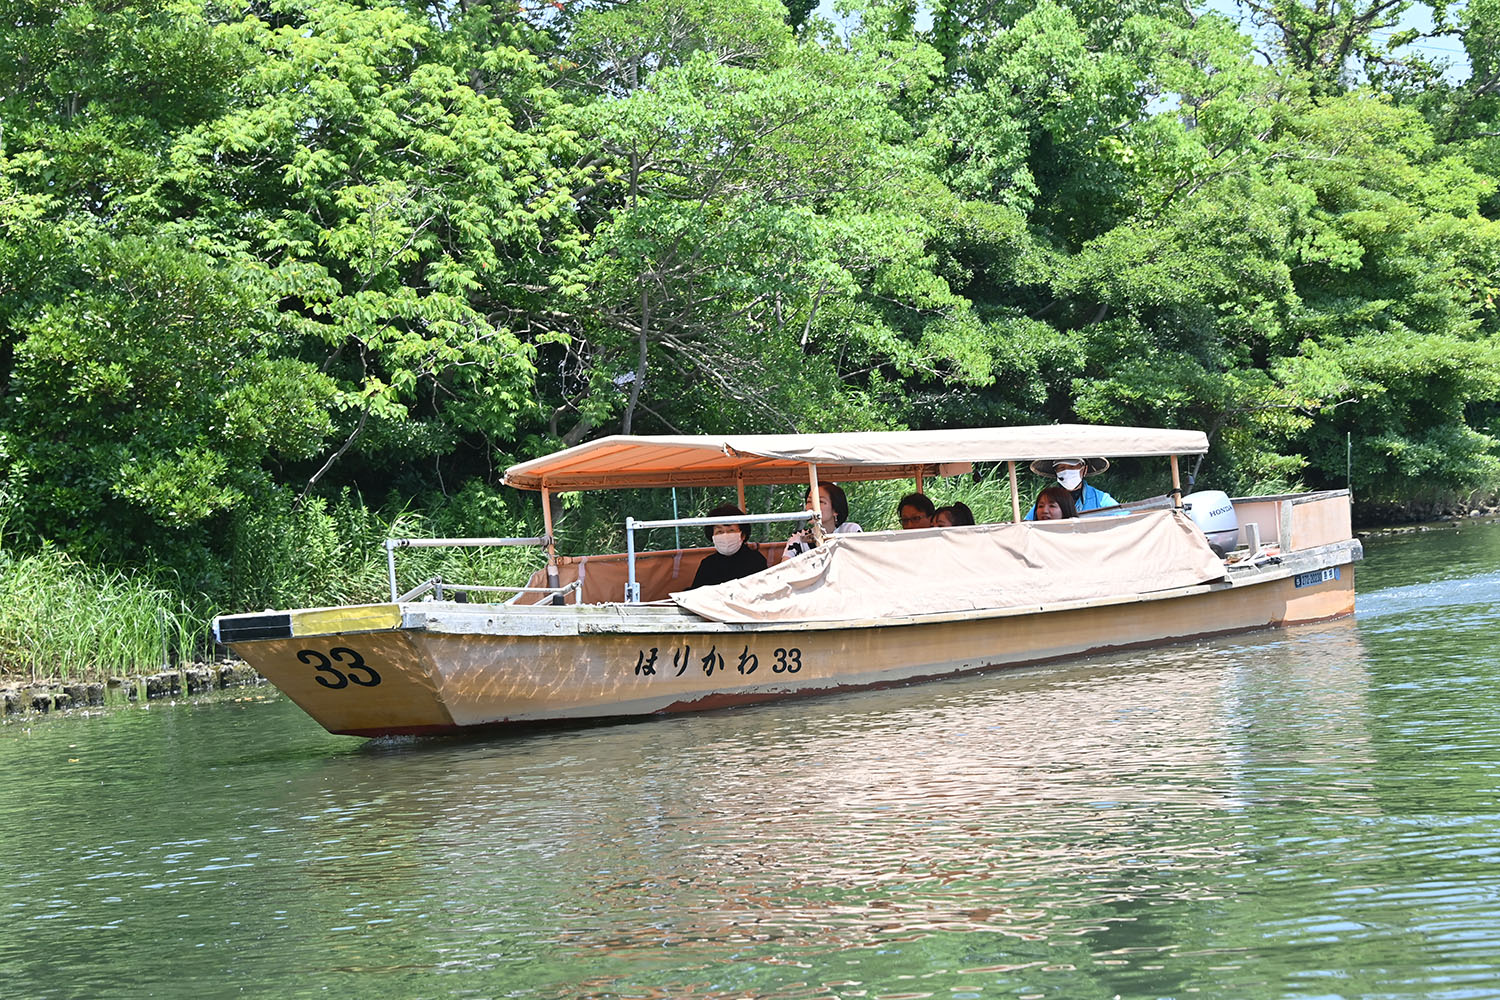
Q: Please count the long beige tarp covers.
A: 2